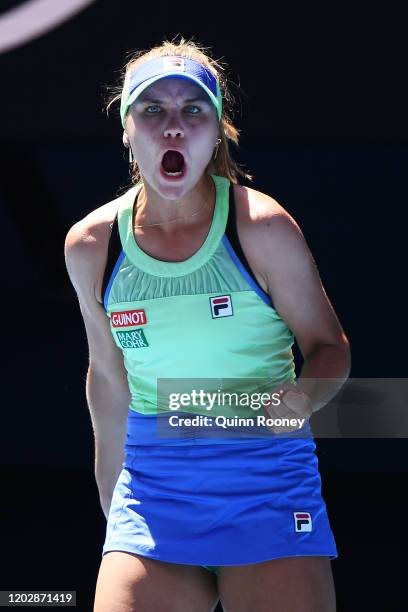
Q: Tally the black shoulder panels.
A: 2